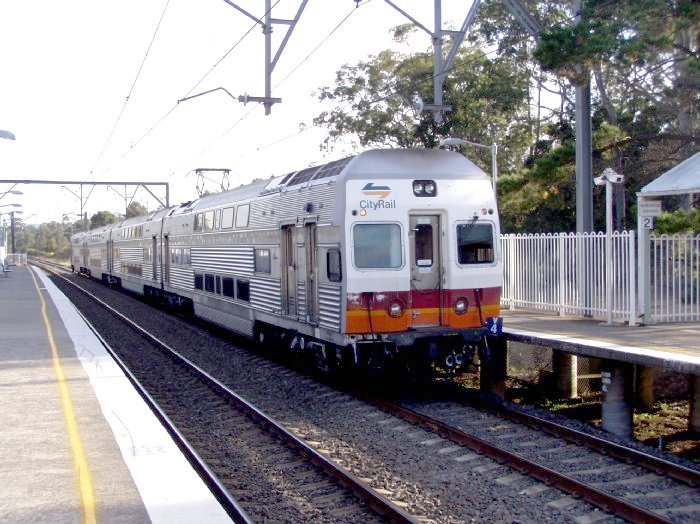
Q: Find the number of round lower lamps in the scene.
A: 2